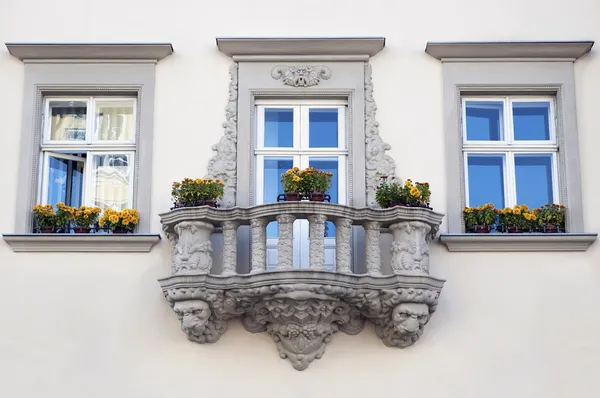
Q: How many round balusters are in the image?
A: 6